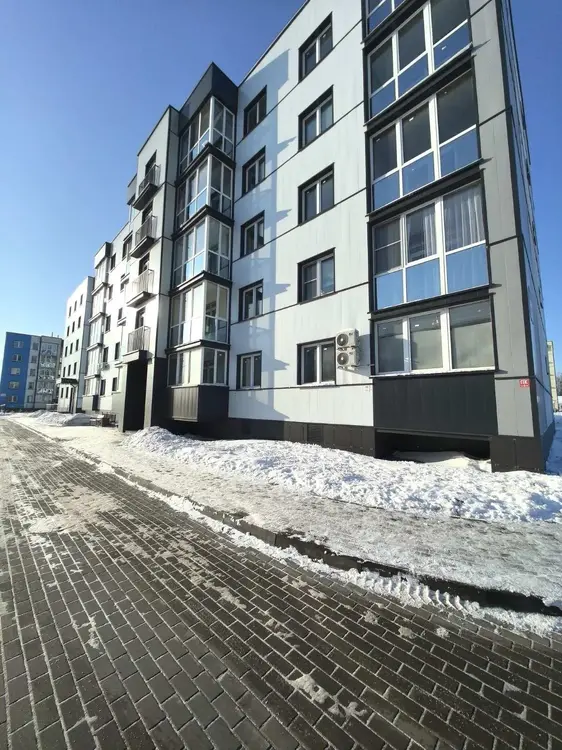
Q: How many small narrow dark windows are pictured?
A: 14